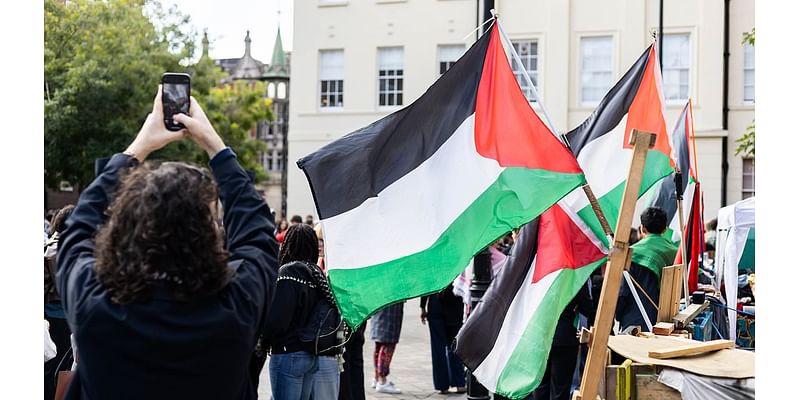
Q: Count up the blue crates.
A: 1